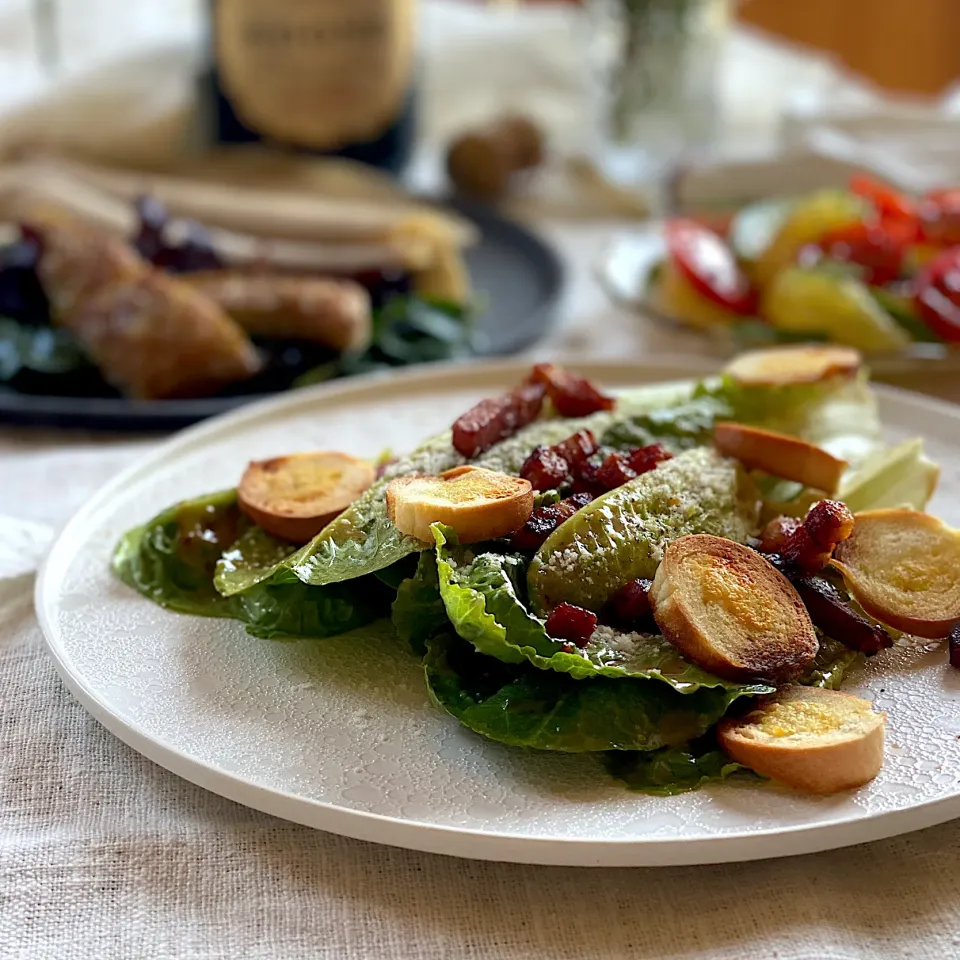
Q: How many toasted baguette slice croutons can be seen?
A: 7